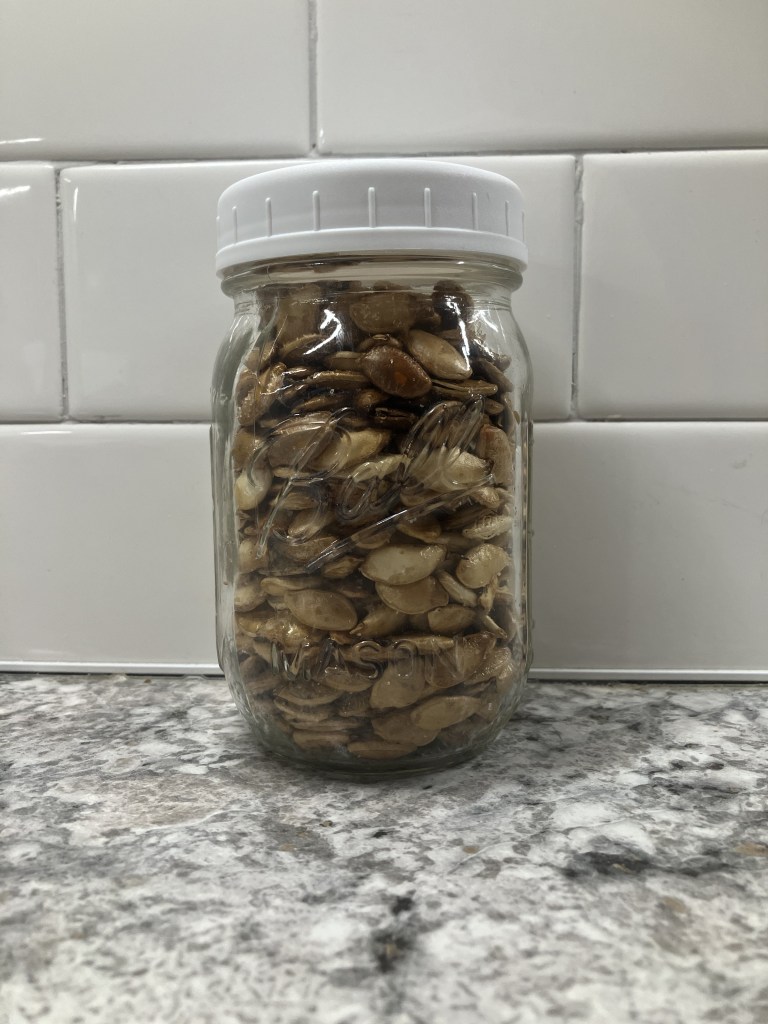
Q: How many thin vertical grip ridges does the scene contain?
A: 9